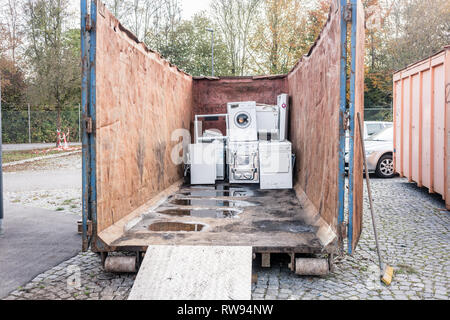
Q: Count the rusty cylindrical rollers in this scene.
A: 2